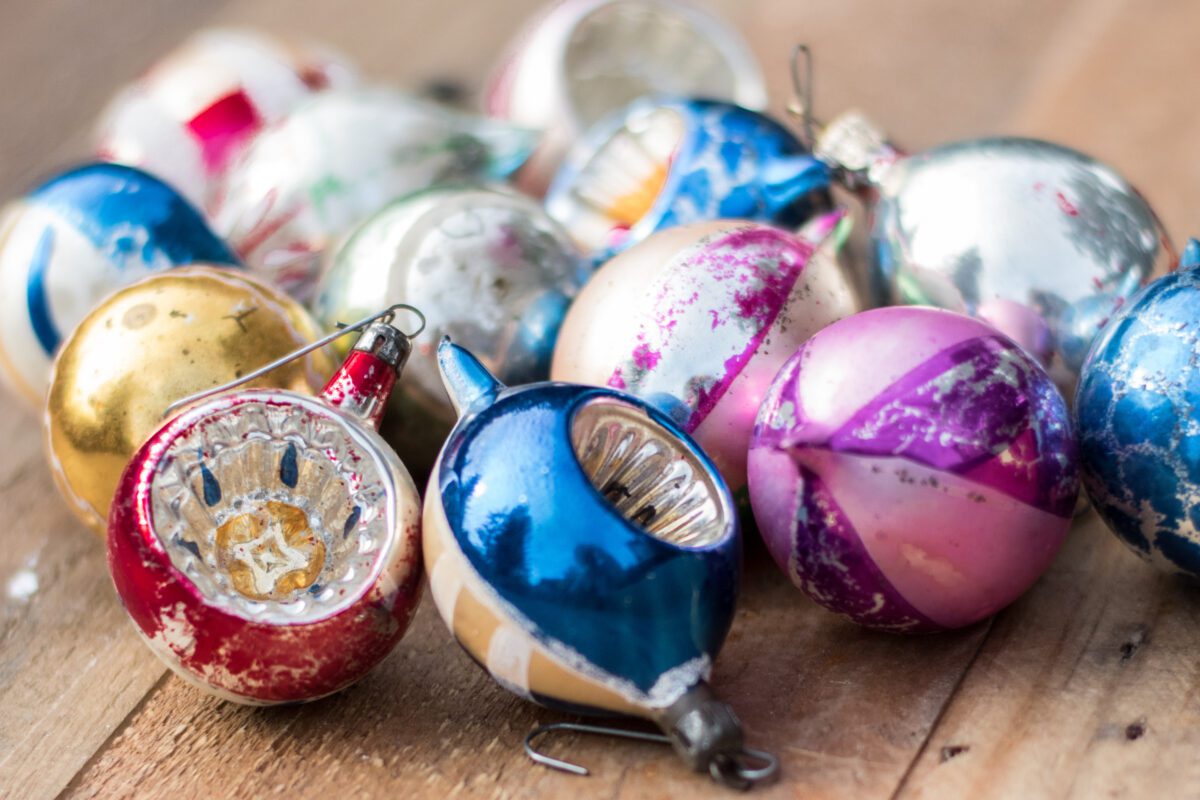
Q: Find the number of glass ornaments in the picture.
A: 13